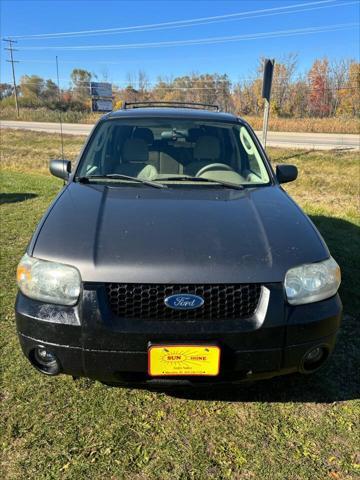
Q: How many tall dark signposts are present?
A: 1